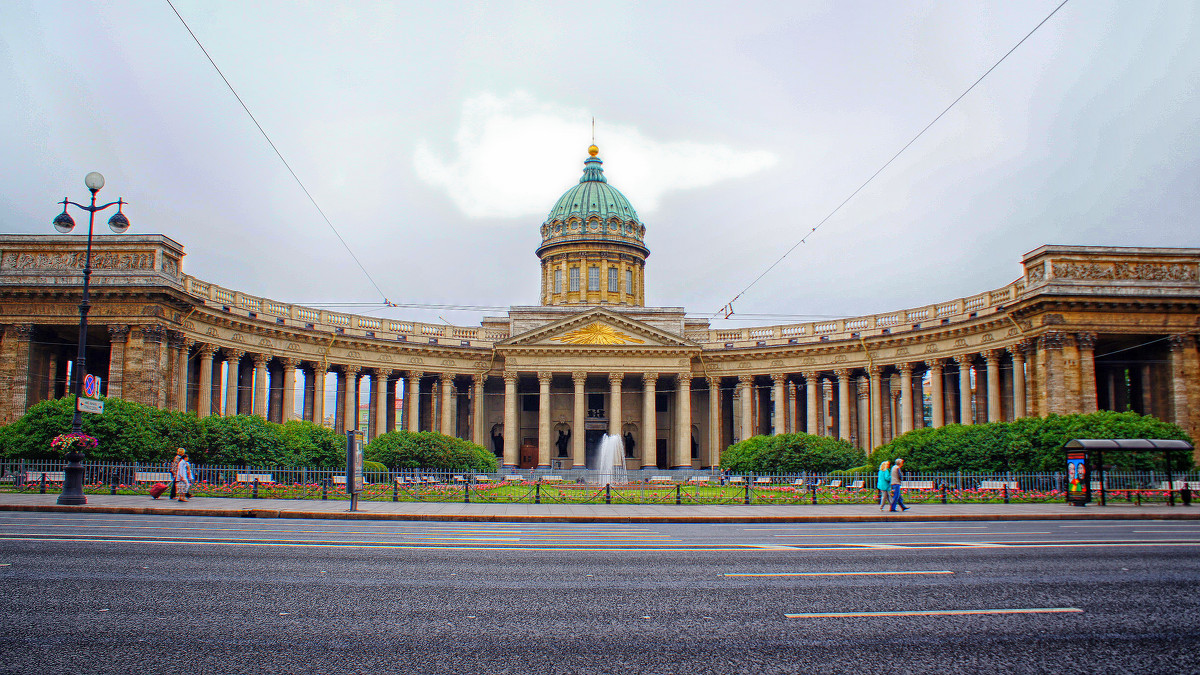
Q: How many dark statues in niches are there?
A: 4